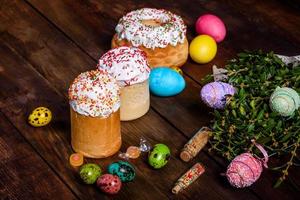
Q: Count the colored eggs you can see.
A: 11